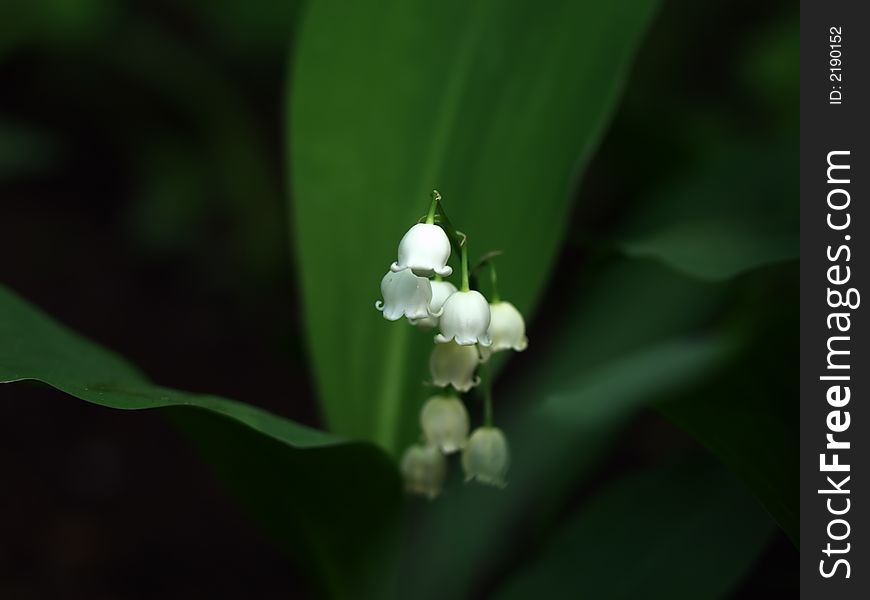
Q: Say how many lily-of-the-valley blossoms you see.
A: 9